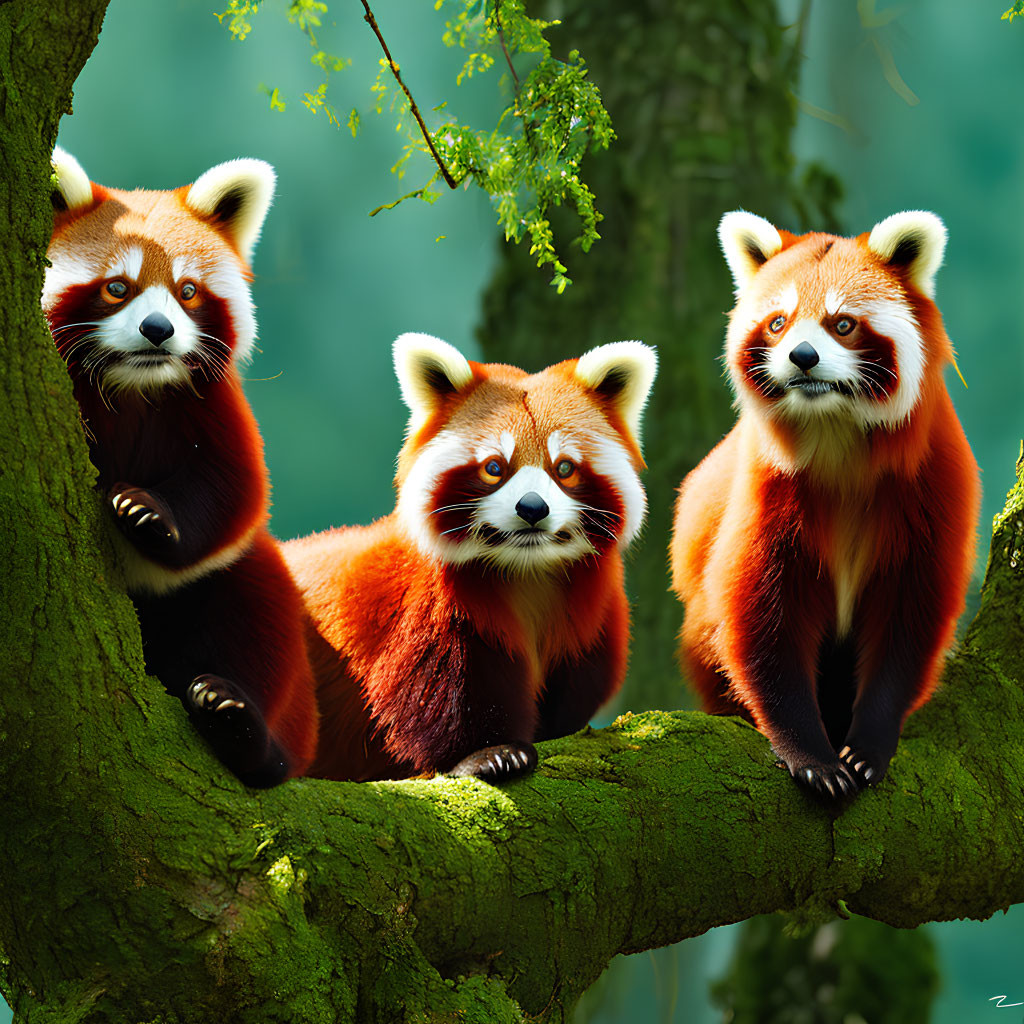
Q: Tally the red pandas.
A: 3